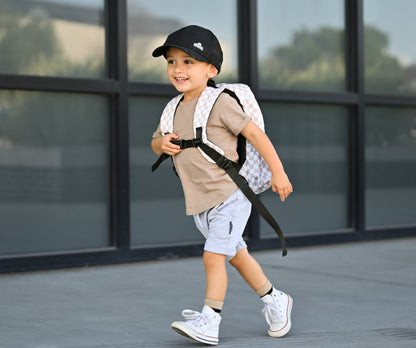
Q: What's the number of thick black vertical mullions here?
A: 3